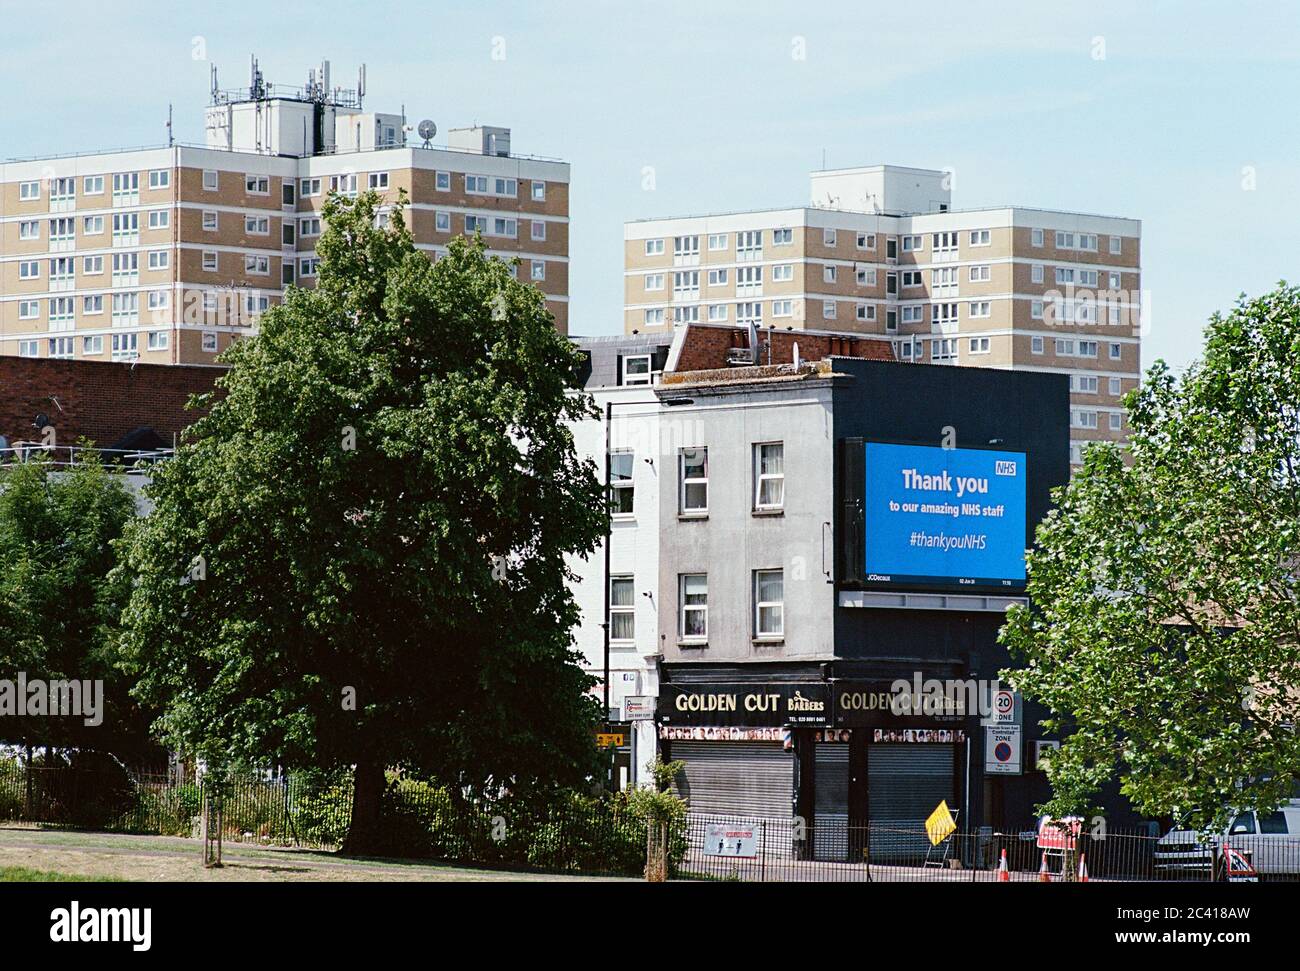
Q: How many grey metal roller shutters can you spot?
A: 3